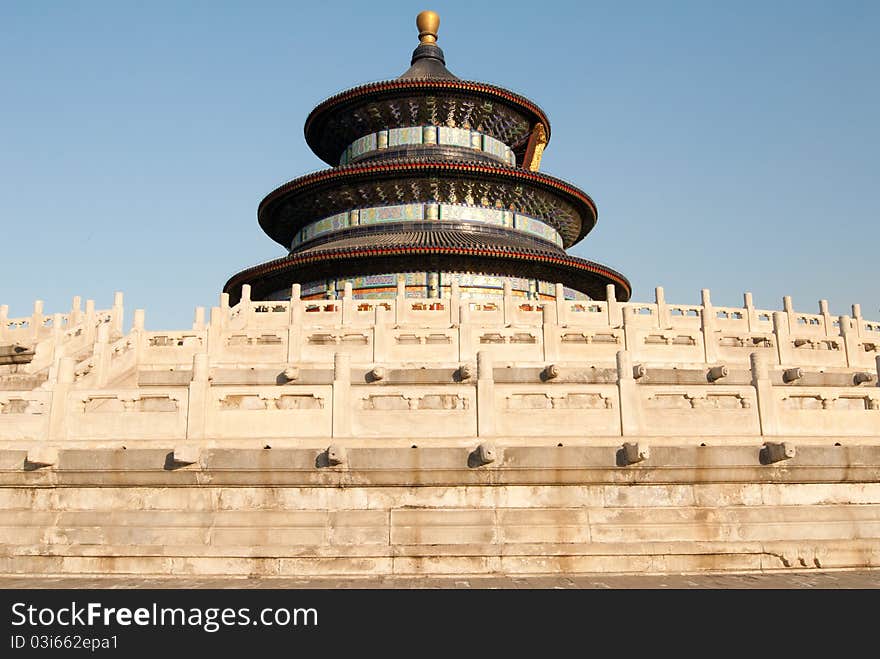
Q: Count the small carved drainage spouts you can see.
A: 14